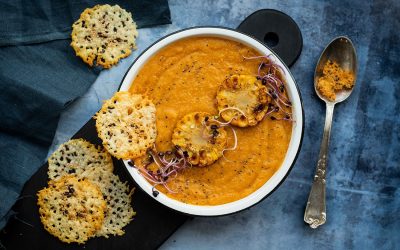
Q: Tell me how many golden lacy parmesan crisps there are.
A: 5